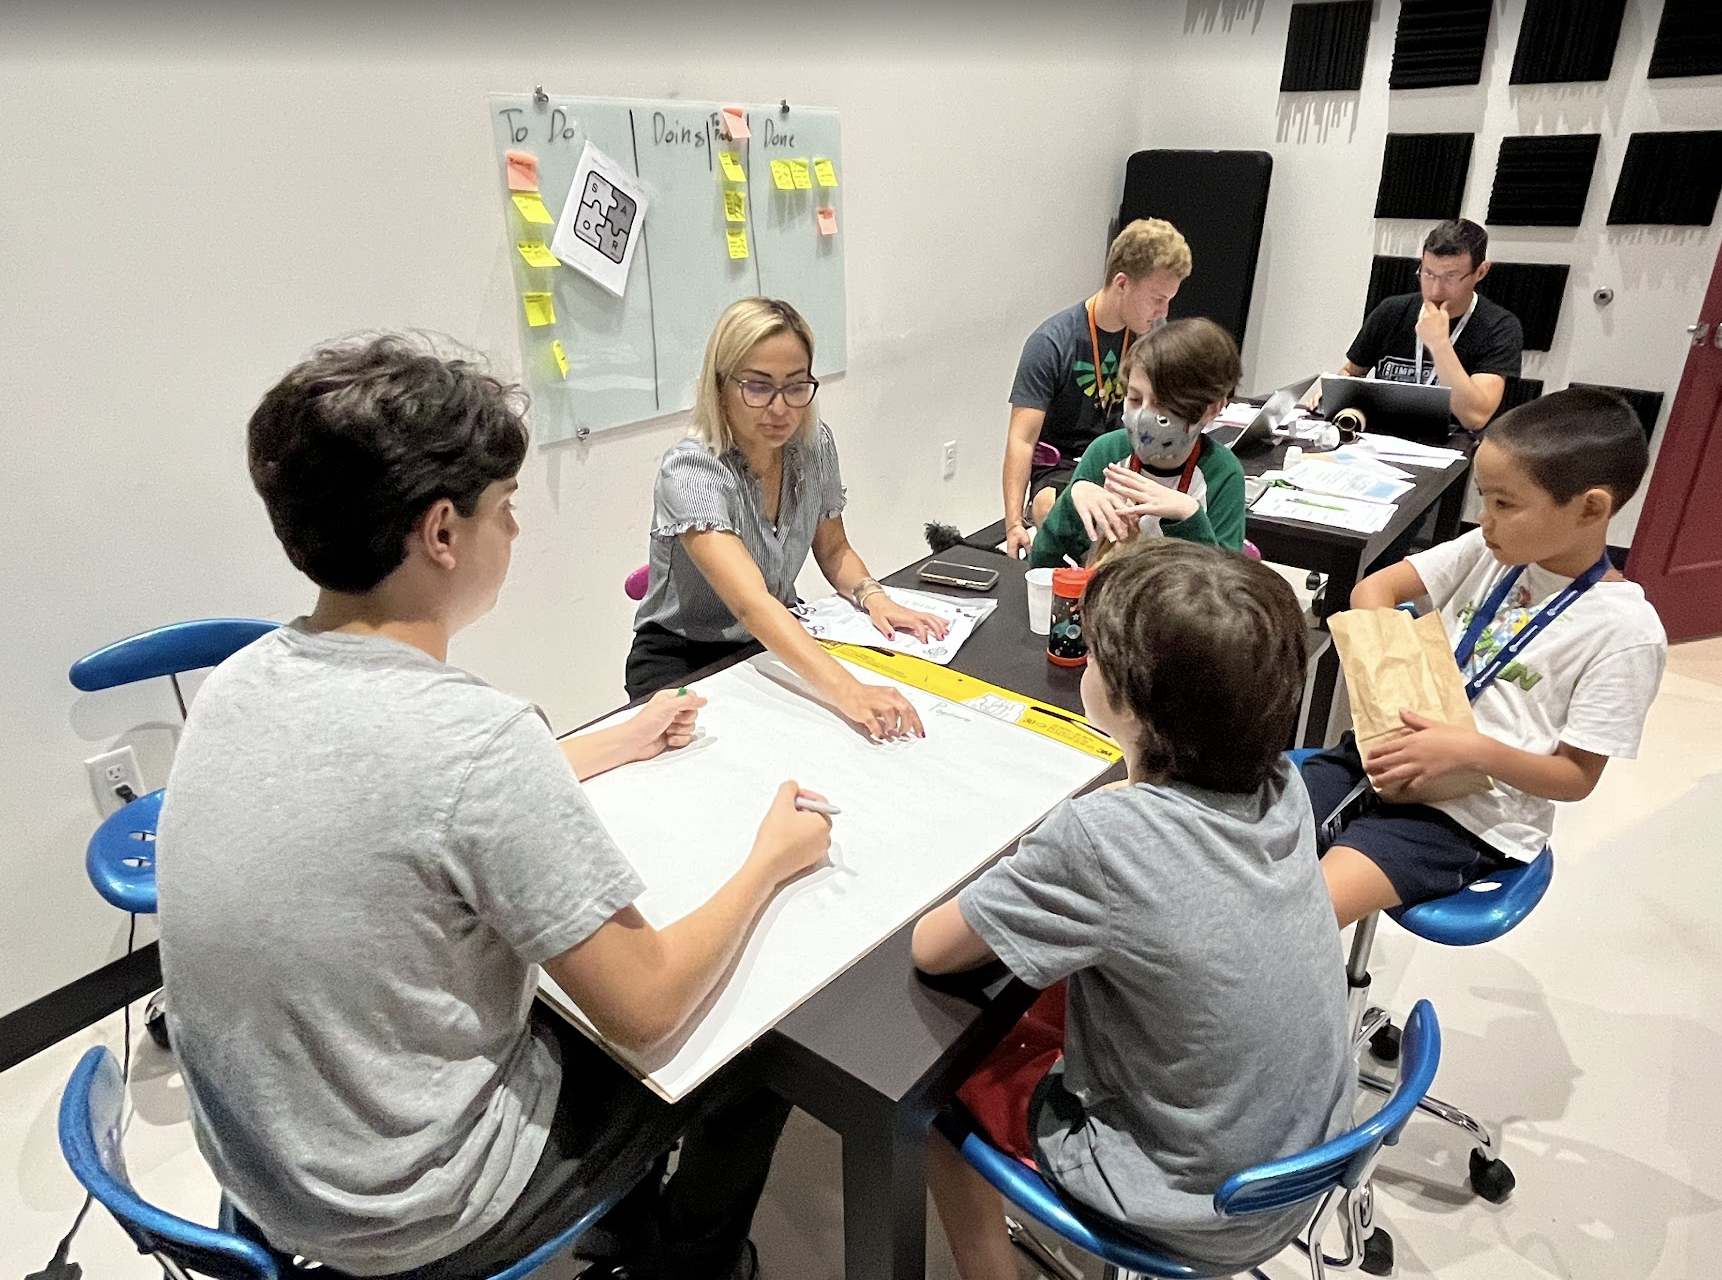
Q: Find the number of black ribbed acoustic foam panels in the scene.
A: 11